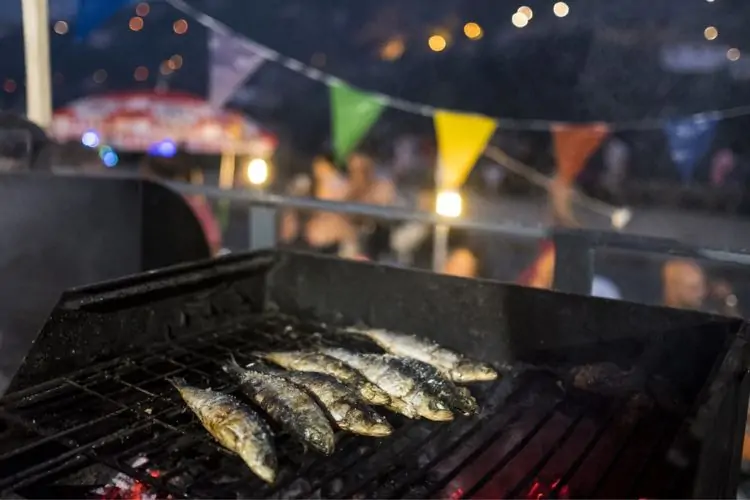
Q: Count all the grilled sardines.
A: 7